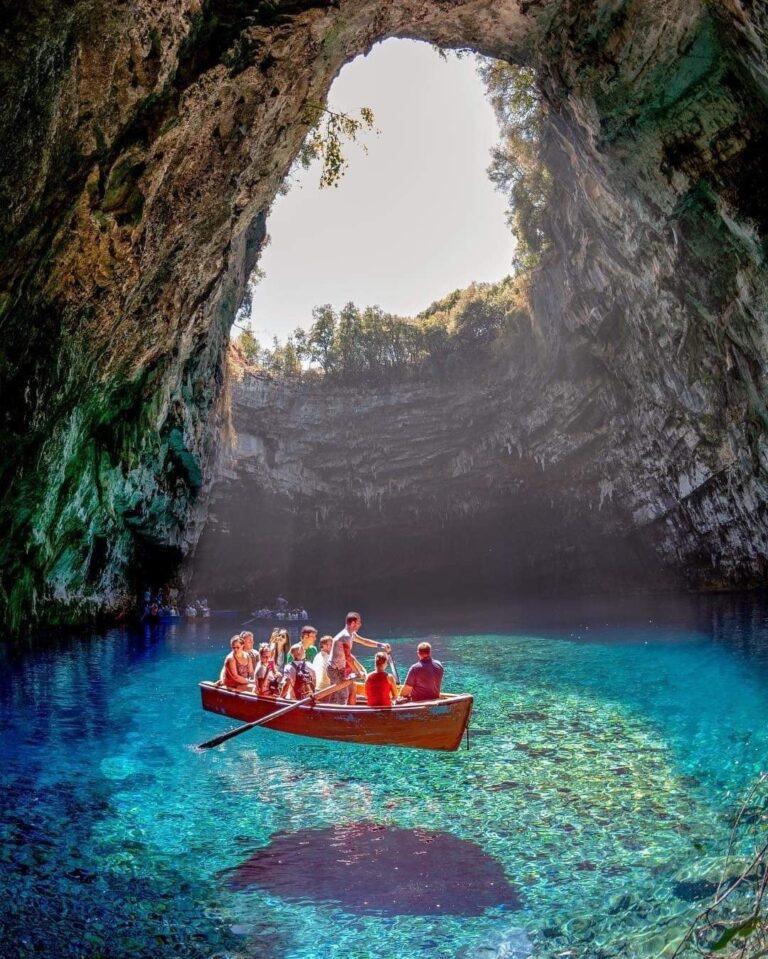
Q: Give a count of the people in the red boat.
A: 10